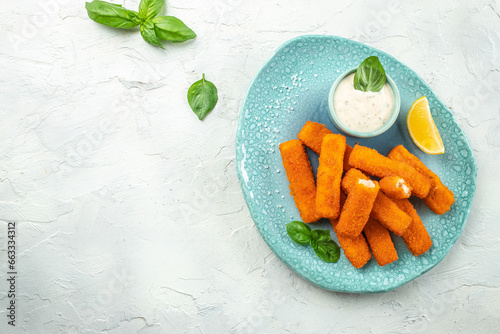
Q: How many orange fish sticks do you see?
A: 11